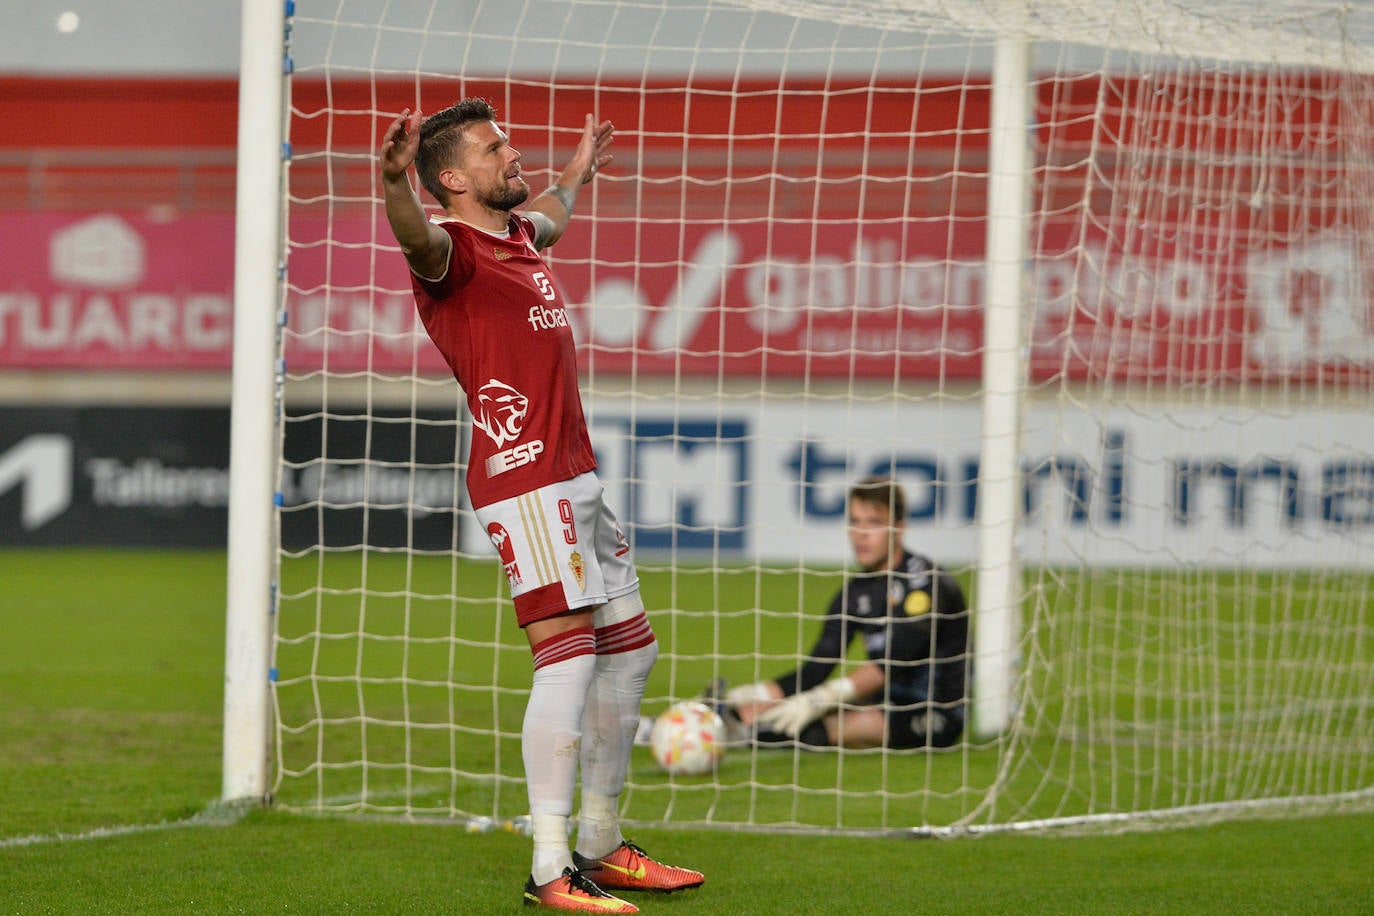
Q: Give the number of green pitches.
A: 1